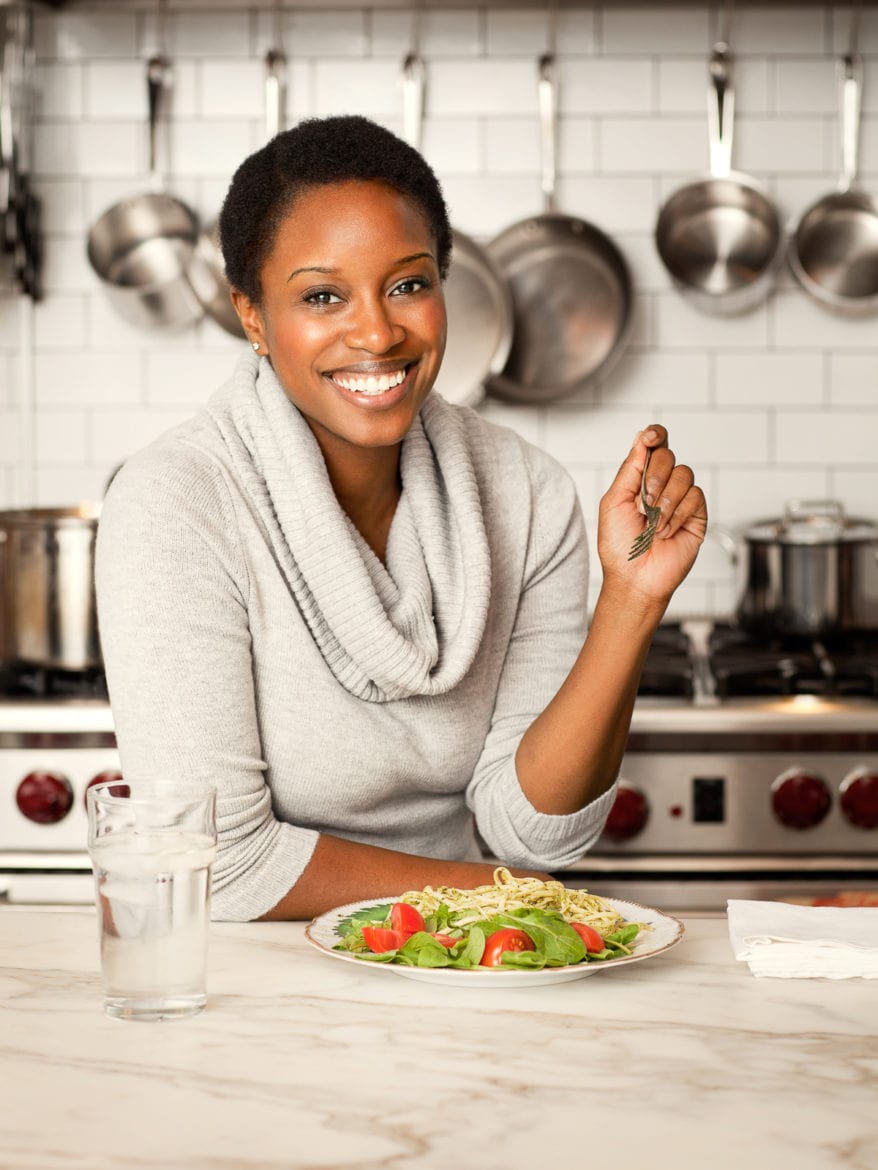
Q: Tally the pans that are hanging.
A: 6